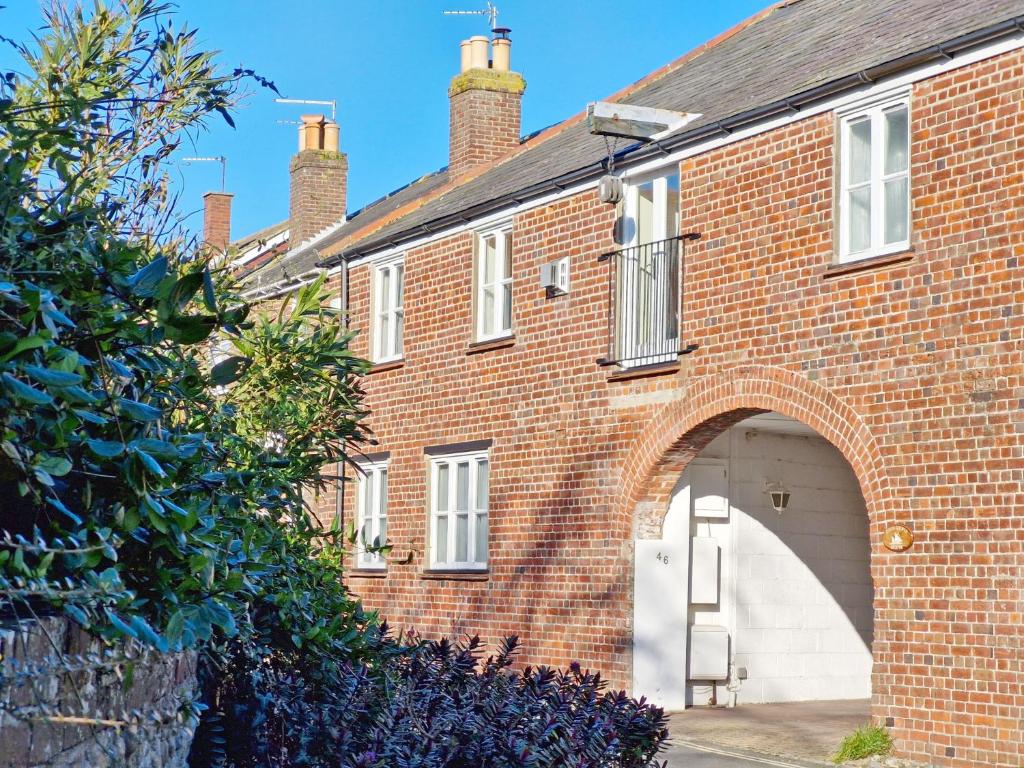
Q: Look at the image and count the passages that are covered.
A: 1